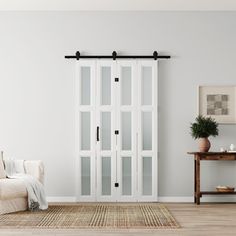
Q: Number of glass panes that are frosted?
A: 12